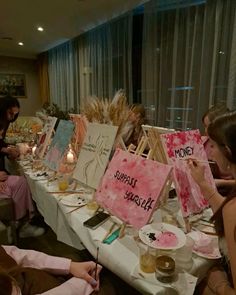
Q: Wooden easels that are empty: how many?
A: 0